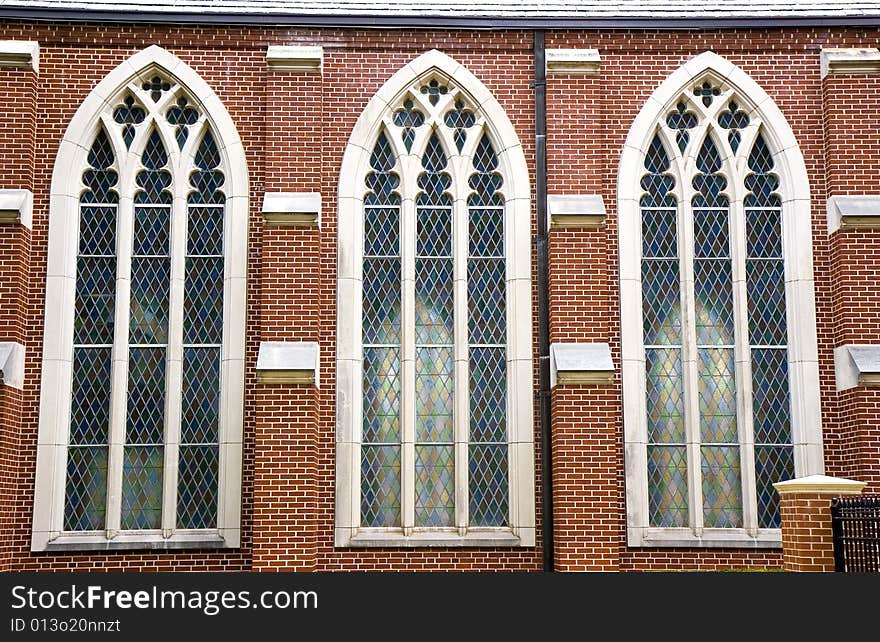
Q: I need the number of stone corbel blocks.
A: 12